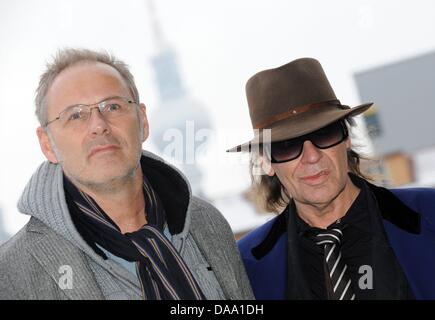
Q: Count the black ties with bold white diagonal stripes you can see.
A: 1